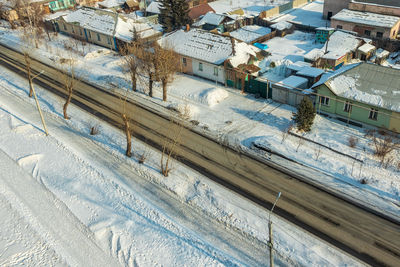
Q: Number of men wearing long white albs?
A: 0